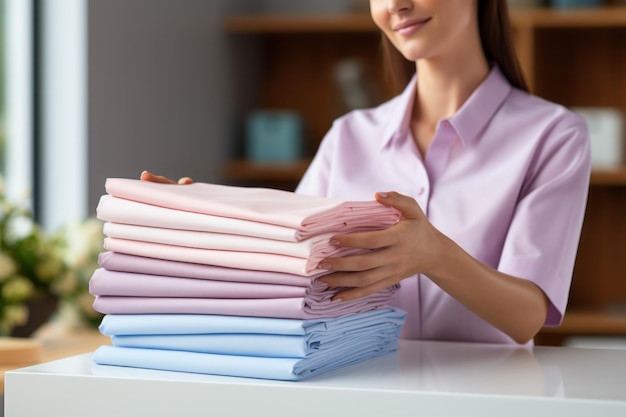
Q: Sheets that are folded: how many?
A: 10